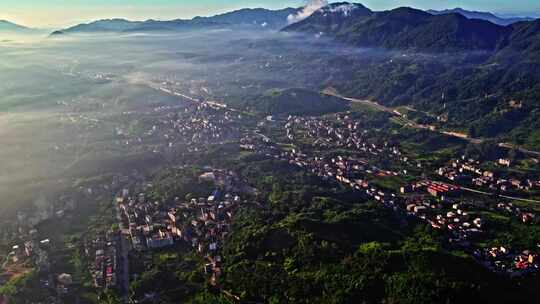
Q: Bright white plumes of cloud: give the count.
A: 1